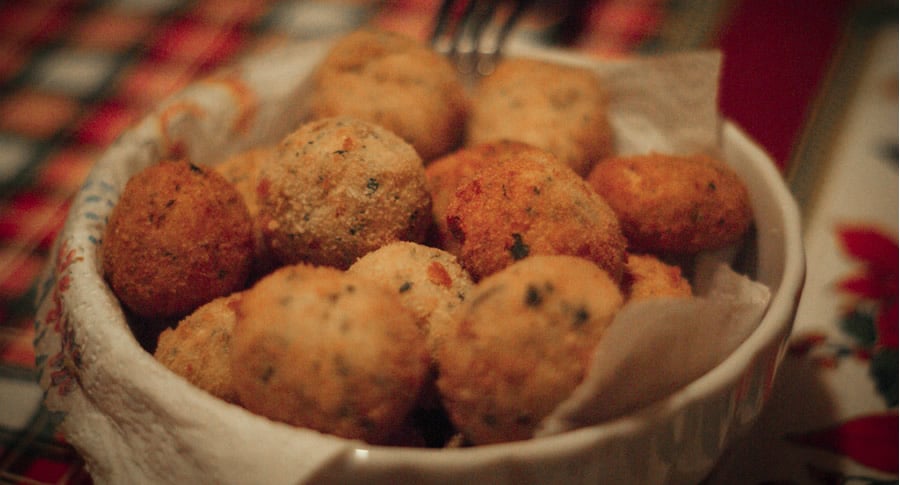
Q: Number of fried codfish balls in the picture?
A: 13